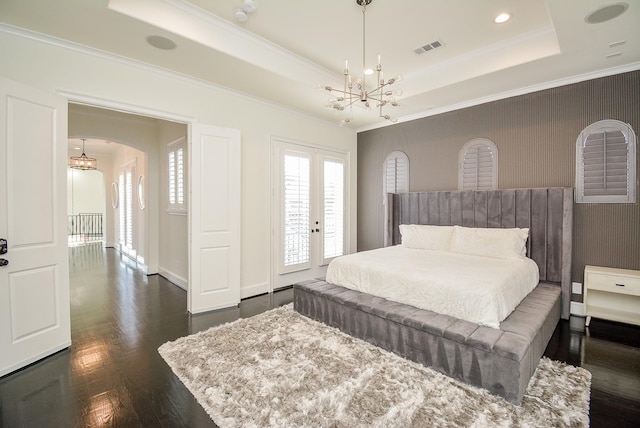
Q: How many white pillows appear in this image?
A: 2